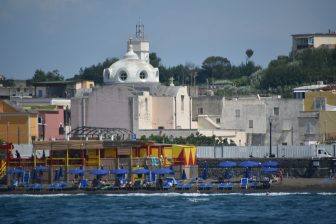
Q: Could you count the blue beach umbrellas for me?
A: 11